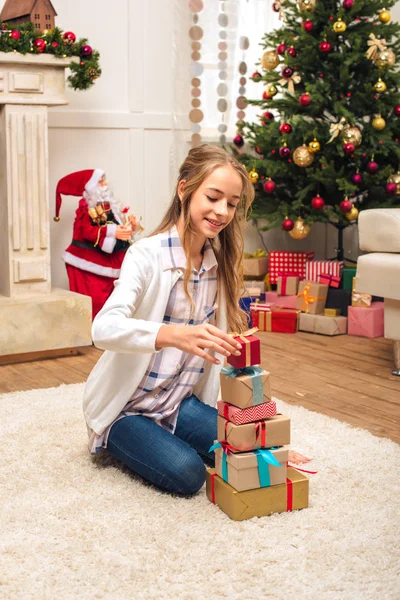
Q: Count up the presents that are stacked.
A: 6